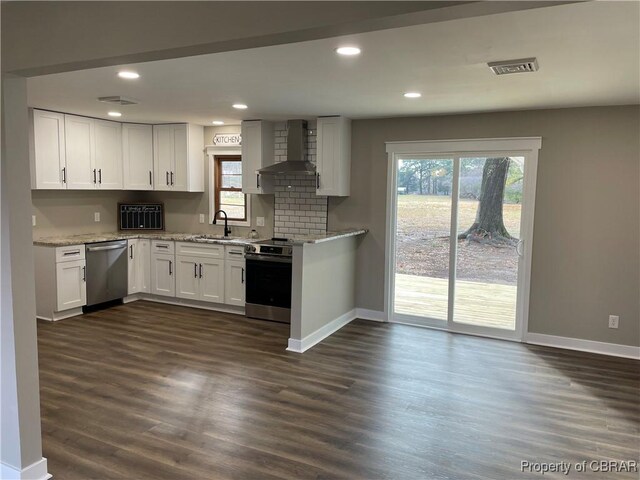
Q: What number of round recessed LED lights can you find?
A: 6